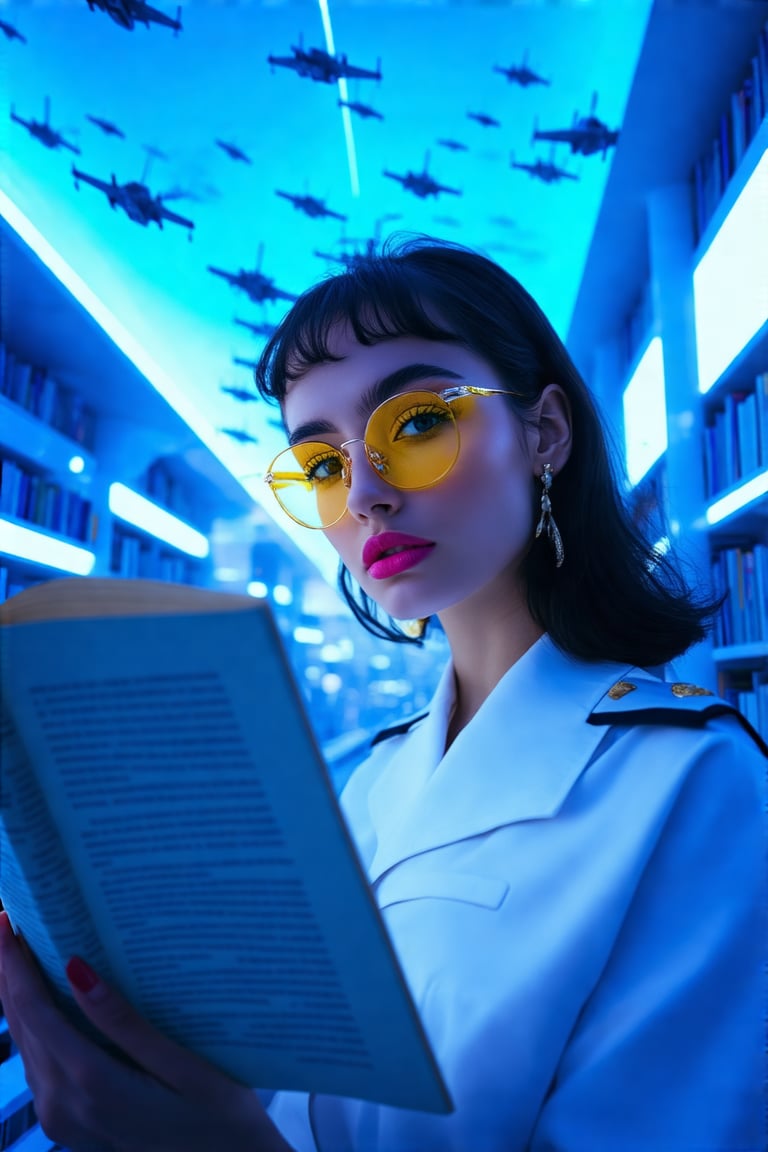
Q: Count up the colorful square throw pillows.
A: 0